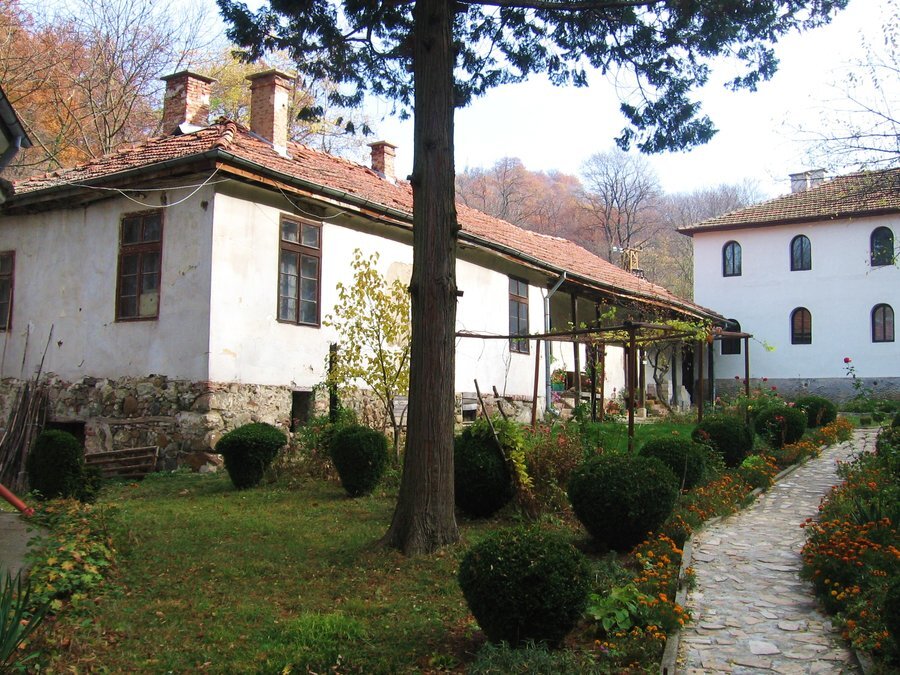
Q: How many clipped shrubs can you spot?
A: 10